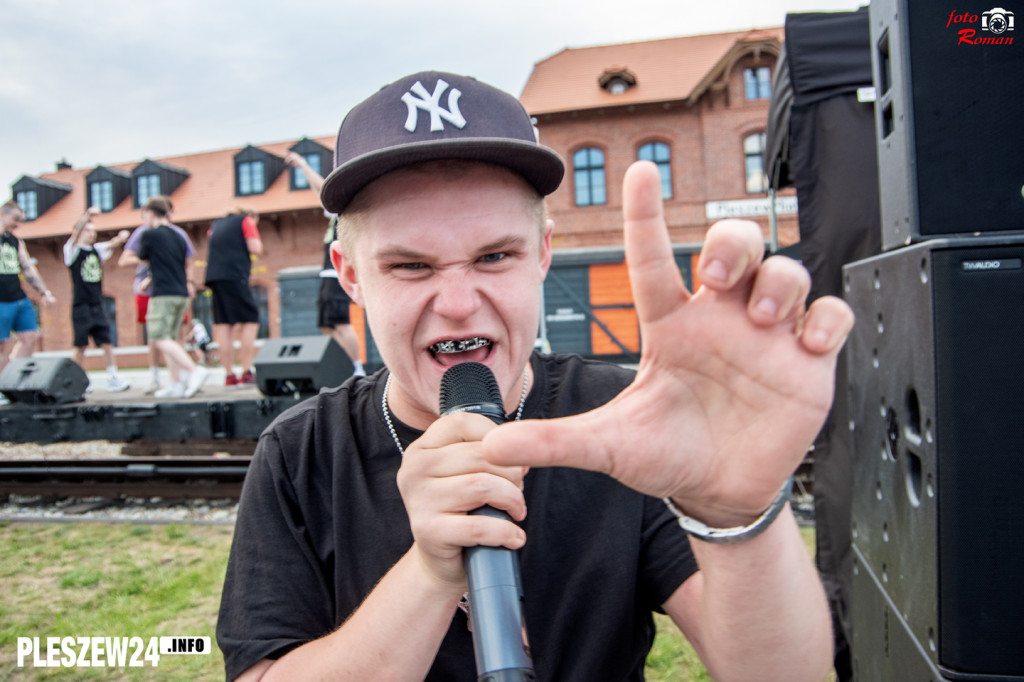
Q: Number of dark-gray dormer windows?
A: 5